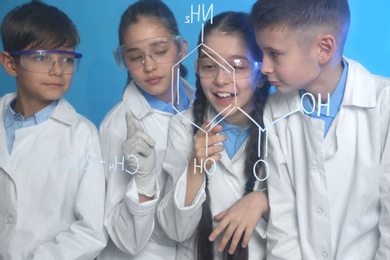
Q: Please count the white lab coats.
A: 4